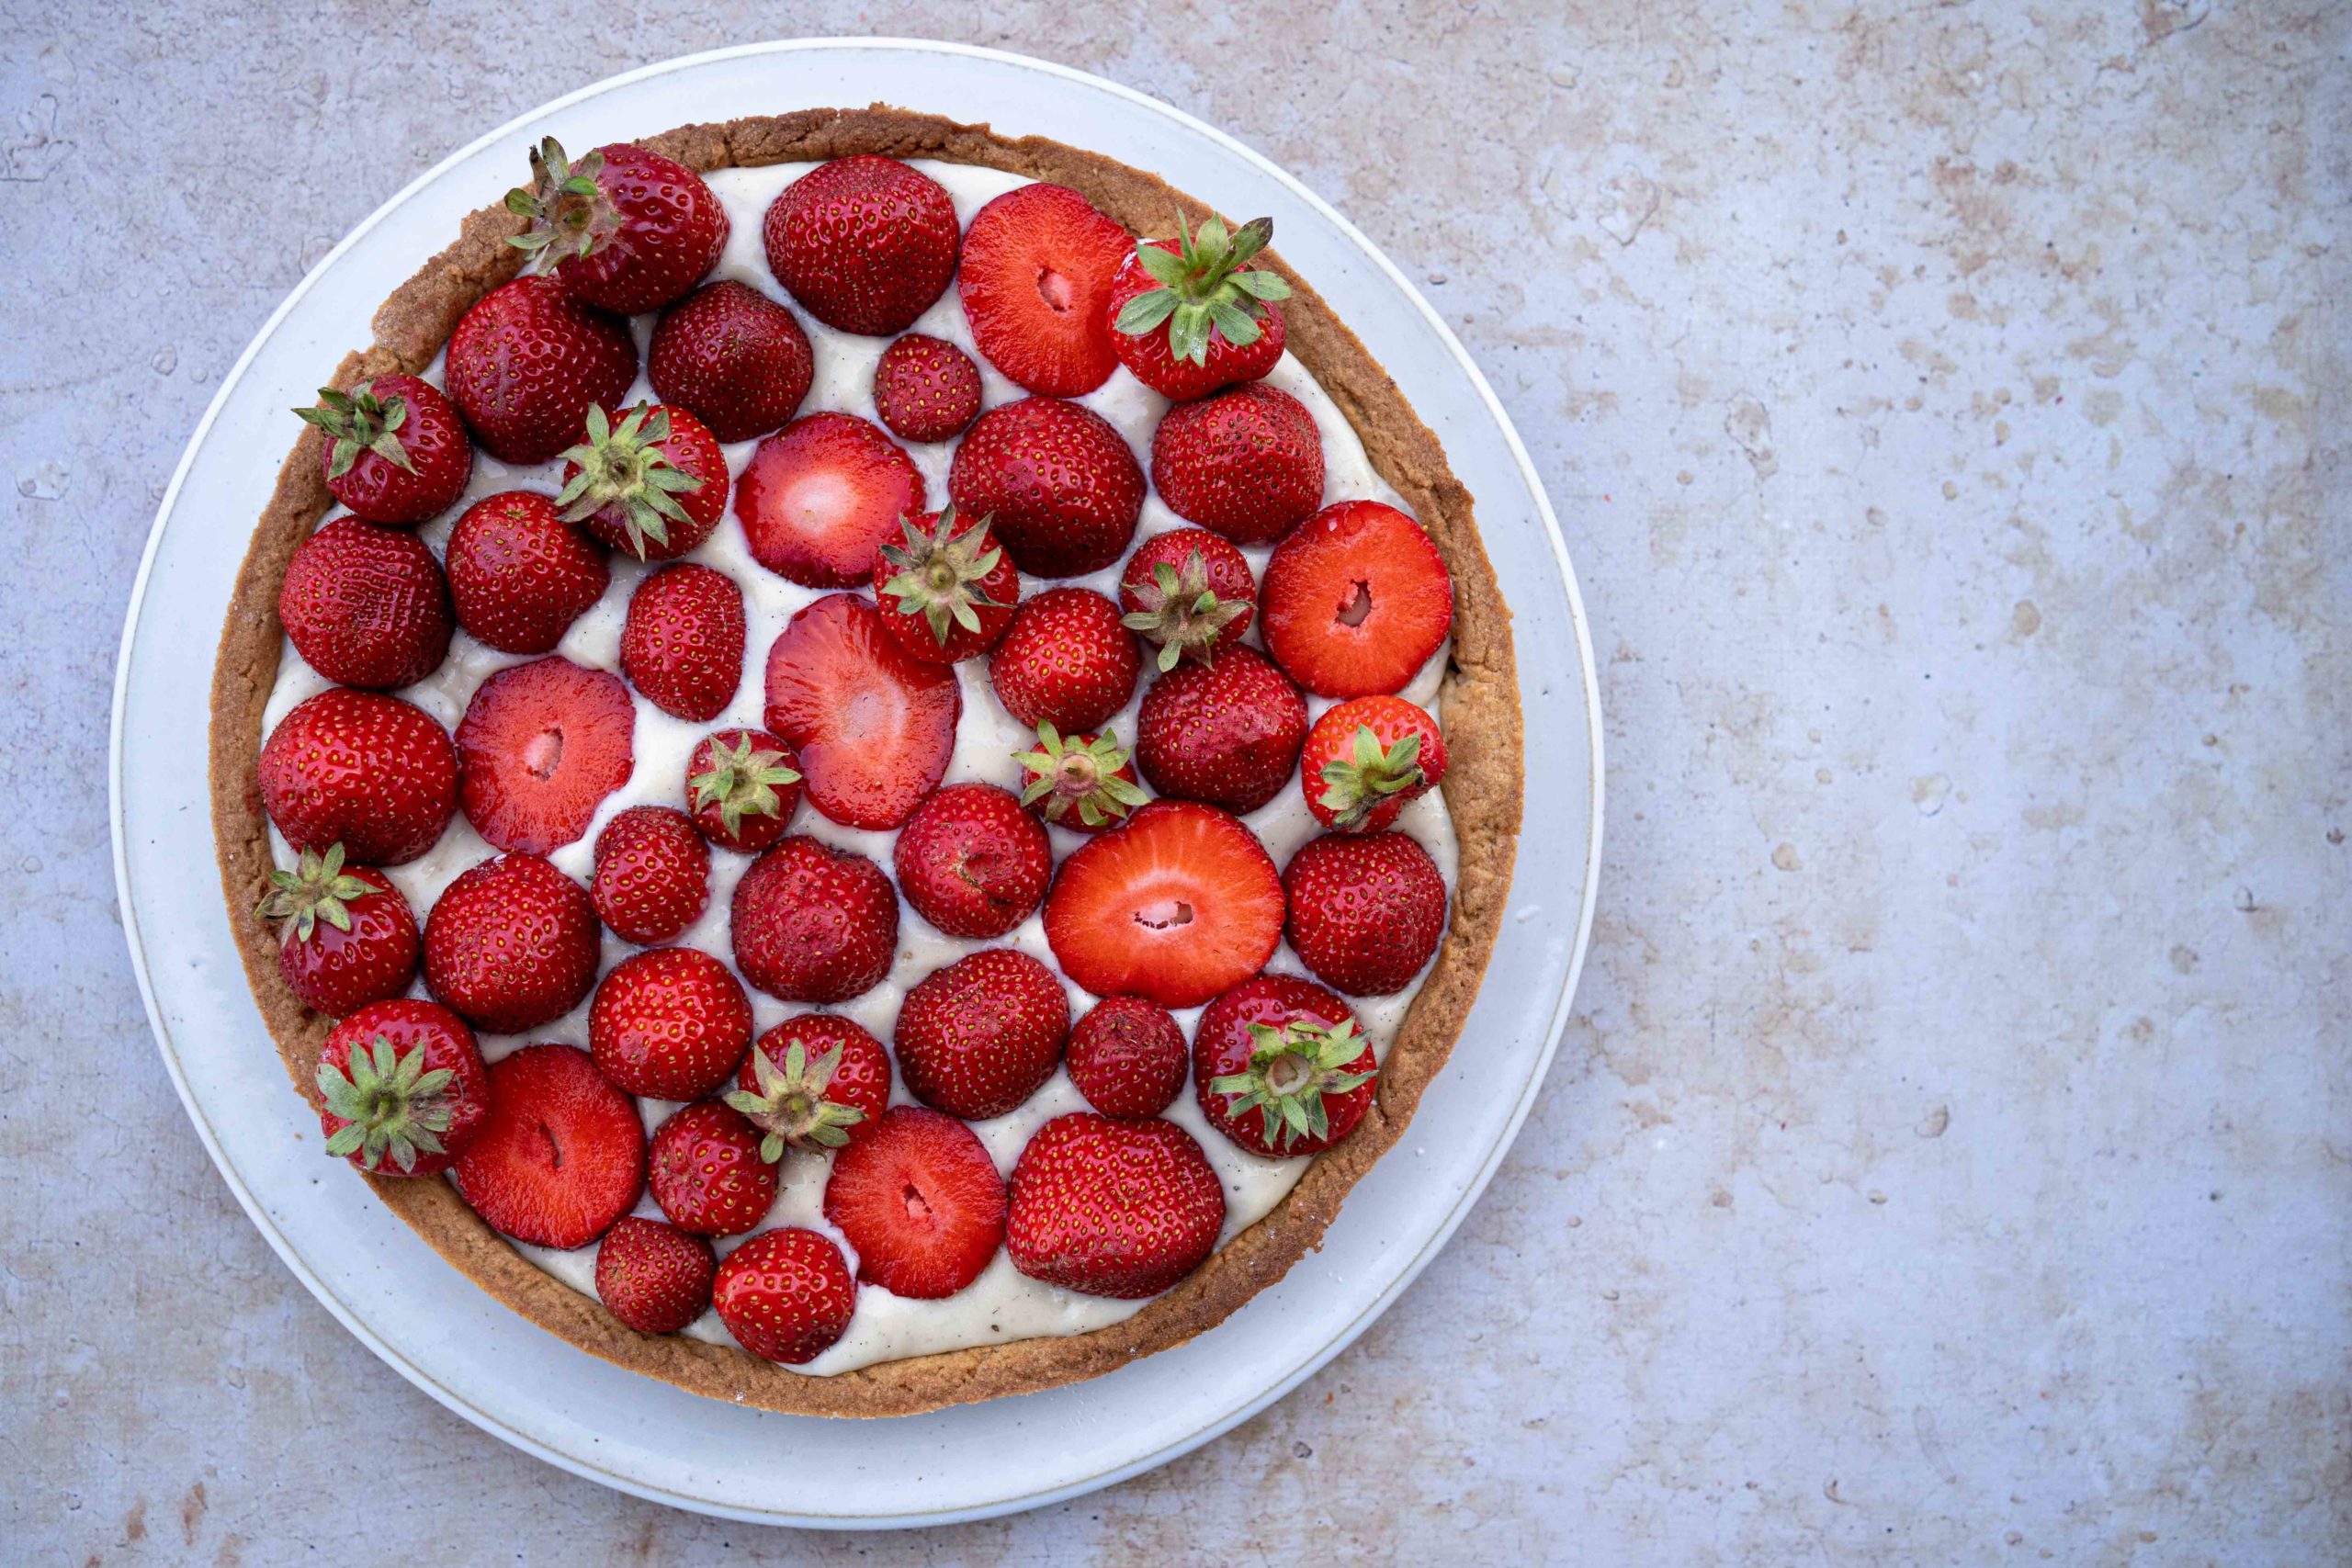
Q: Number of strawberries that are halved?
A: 8